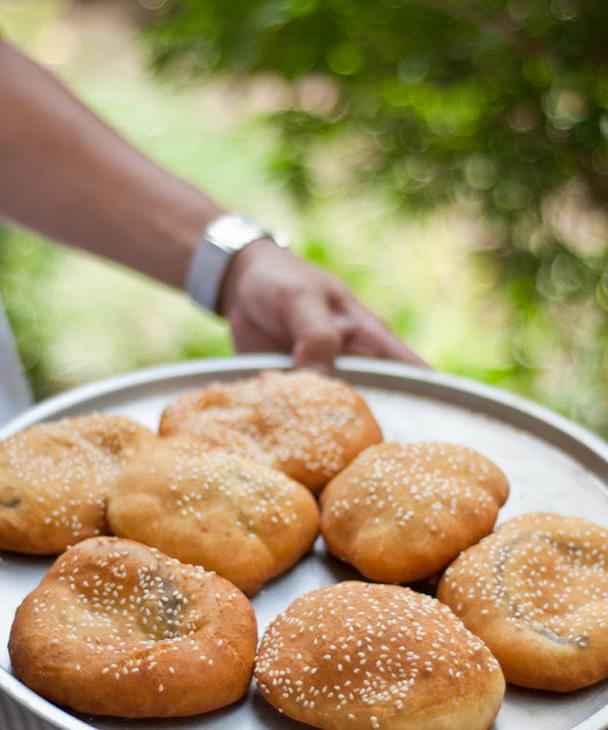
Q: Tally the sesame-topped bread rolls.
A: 7